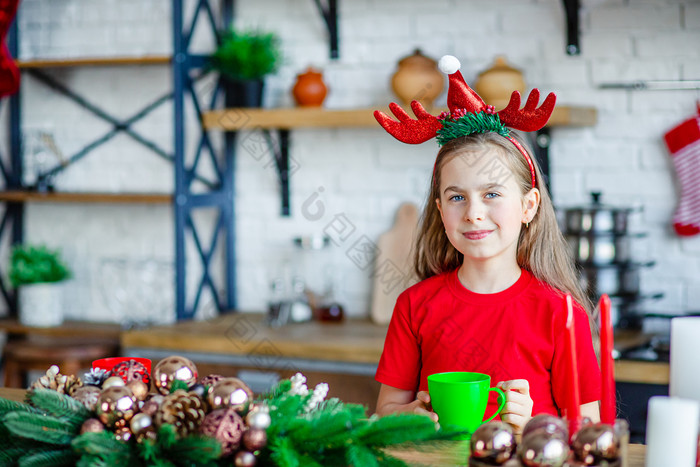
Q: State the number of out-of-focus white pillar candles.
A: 2